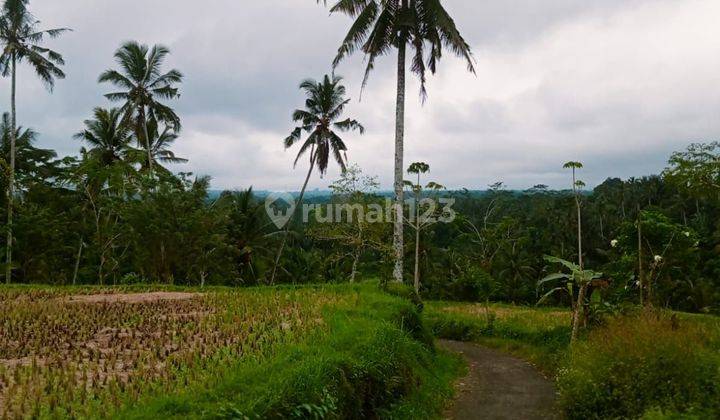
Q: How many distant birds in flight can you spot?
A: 0